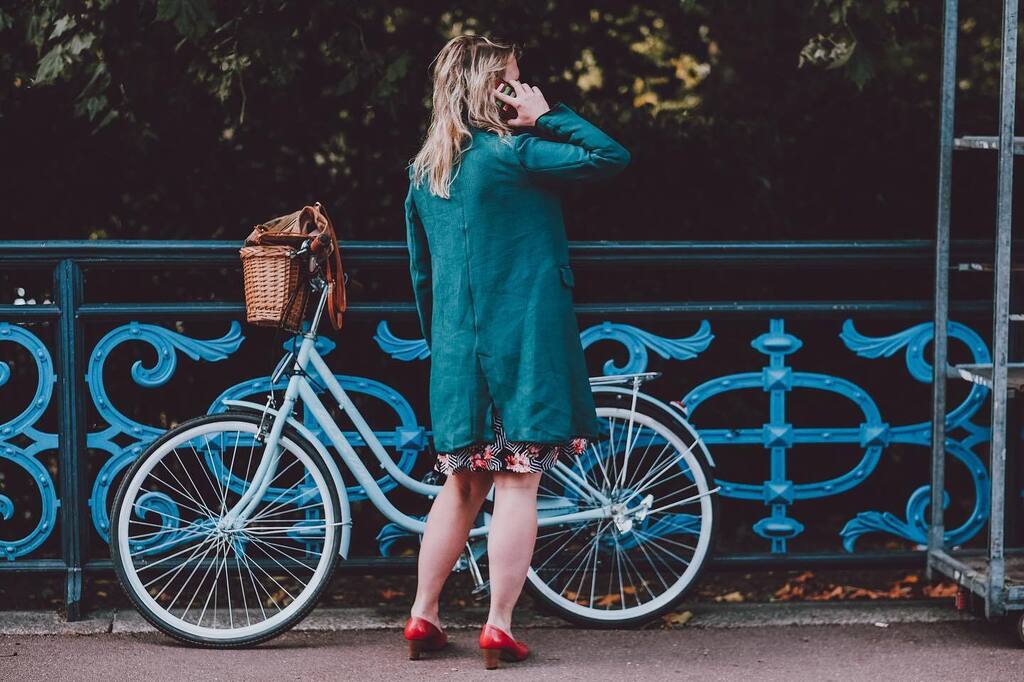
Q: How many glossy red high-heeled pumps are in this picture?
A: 2